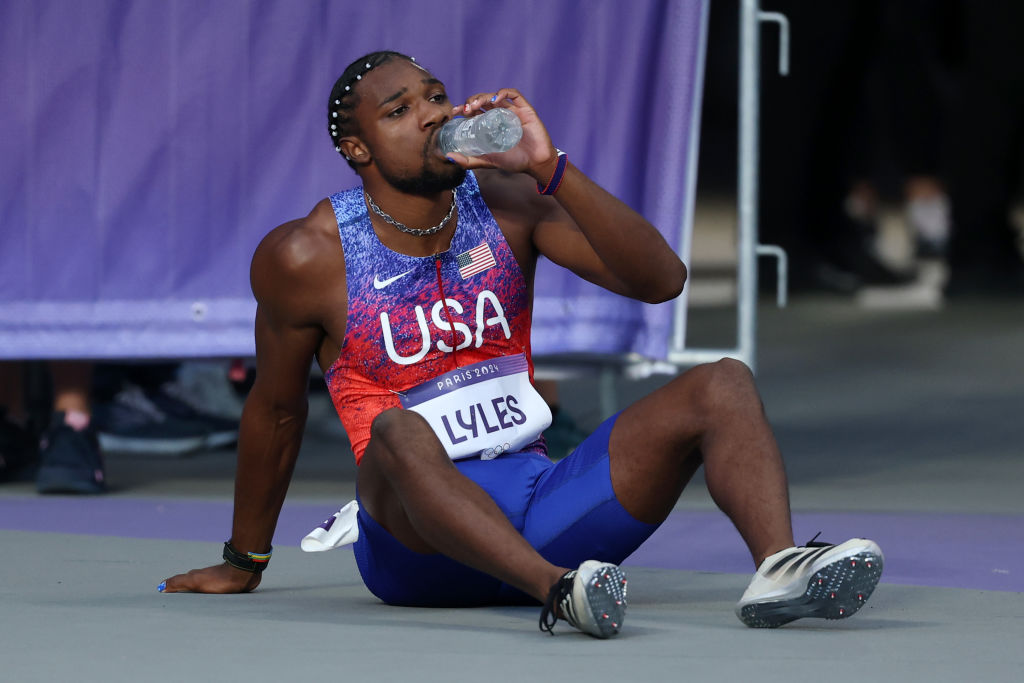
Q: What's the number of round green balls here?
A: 0